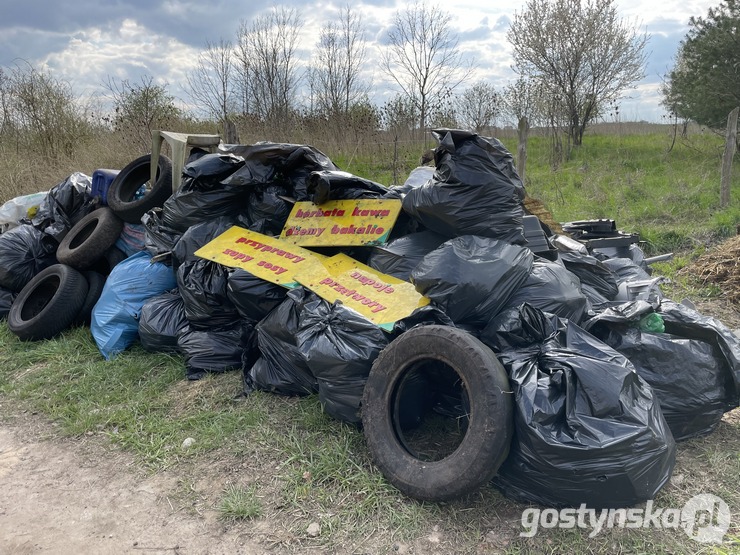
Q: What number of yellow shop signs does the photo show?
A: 3